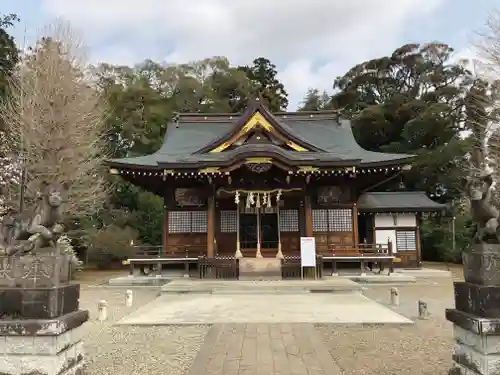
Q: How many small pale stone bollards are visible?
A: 4